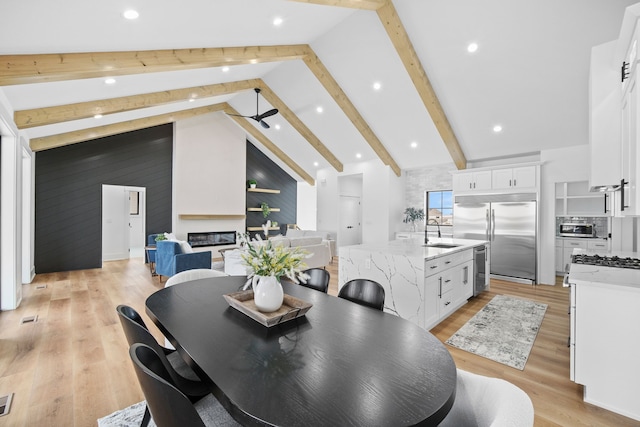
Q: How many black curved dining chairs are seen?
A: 4